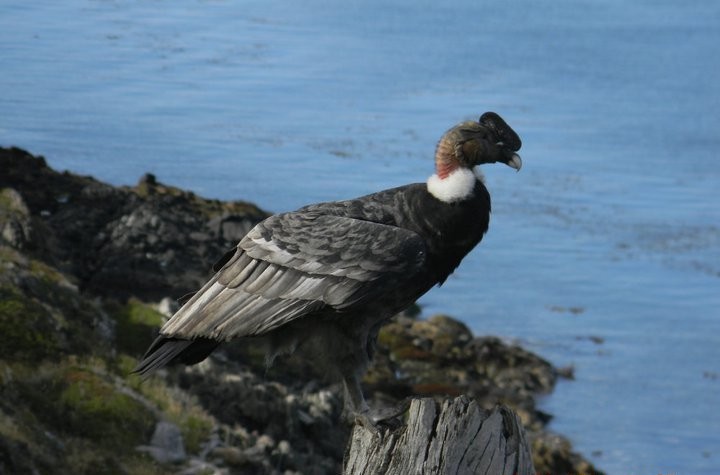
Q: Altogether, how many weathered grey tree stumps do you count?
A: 1